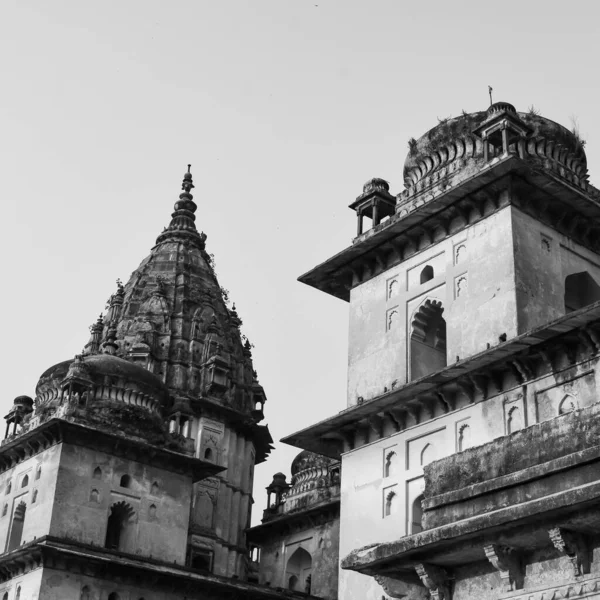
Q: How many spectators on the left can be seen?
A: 0